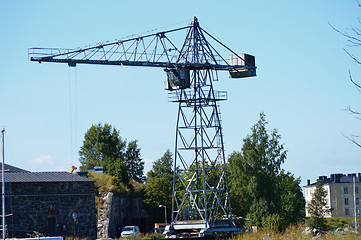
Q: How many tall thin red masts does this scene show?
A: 0